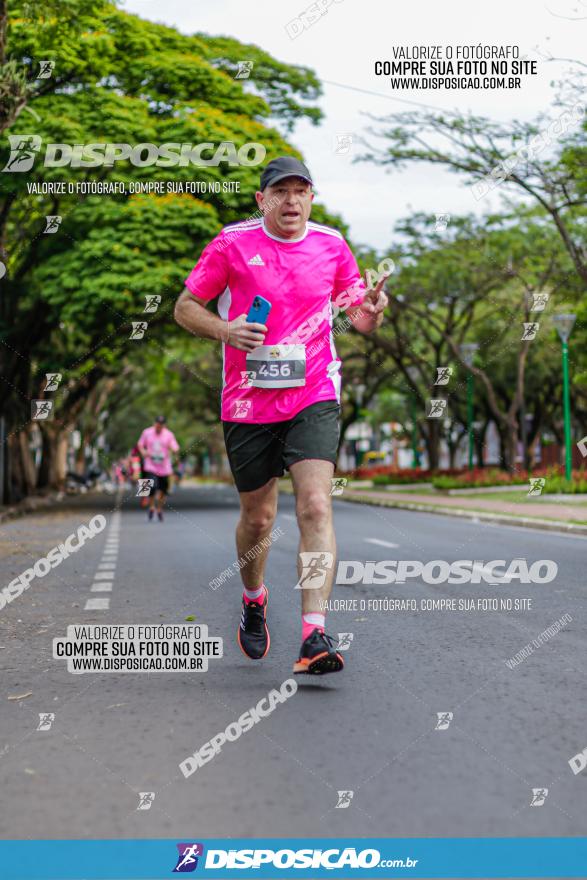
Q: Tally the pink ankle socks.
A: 2